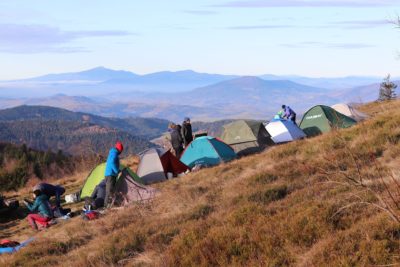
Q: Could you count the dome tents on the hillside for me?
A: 7